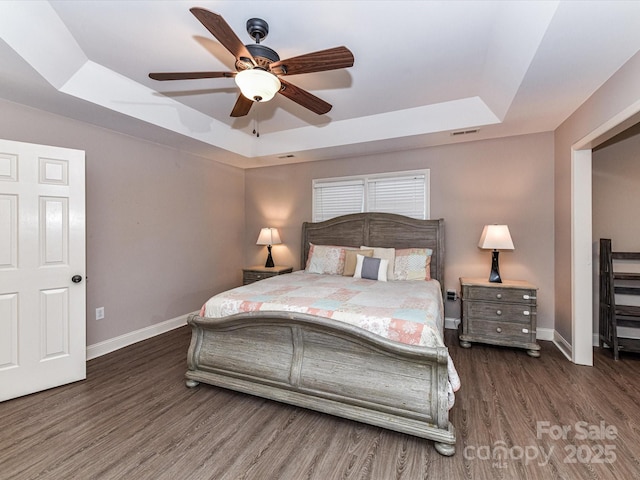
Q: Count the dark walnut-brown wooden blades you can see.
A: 5